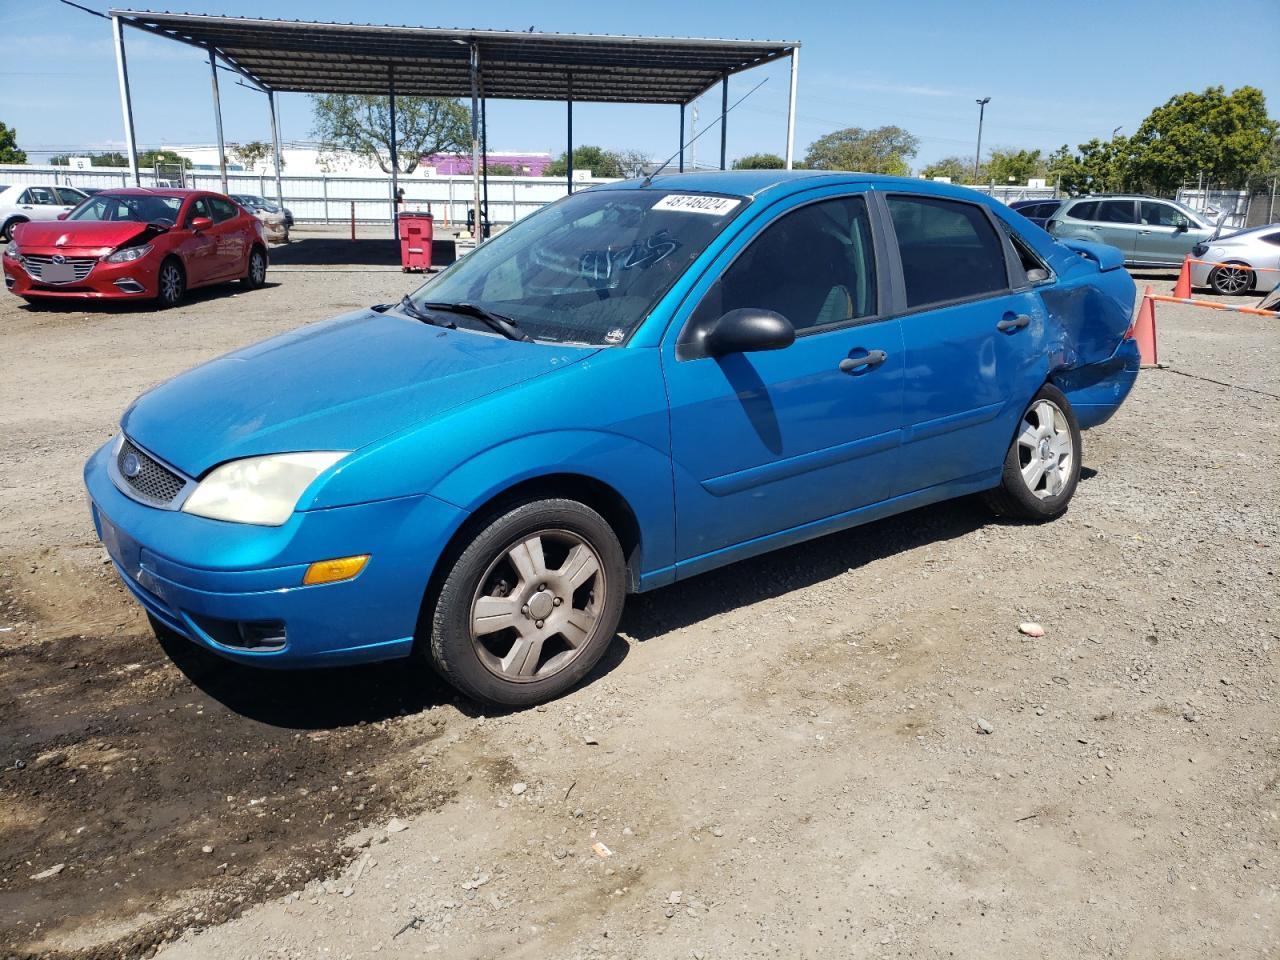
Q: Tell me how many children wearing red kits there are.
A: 0